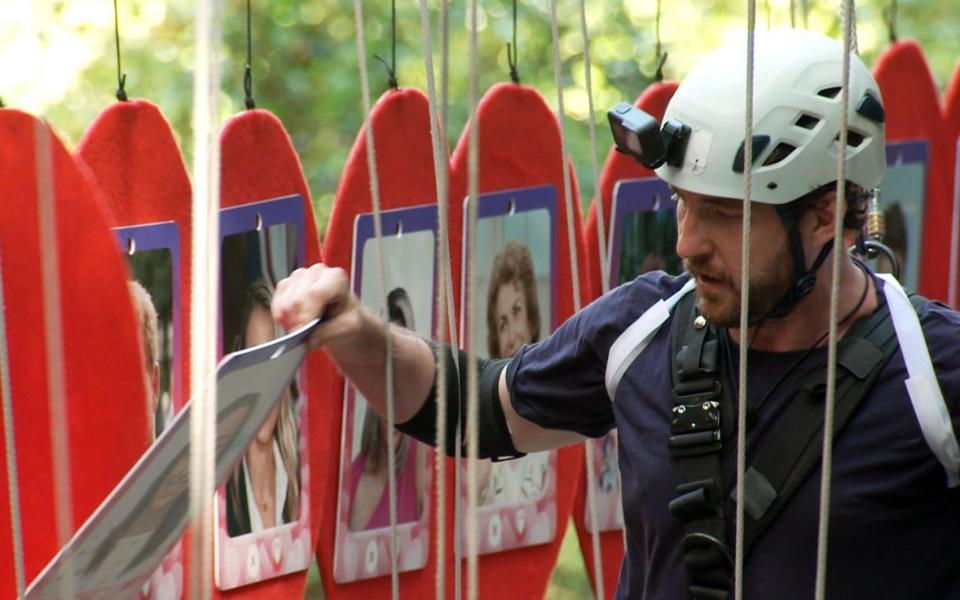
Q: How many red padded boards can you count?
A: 8